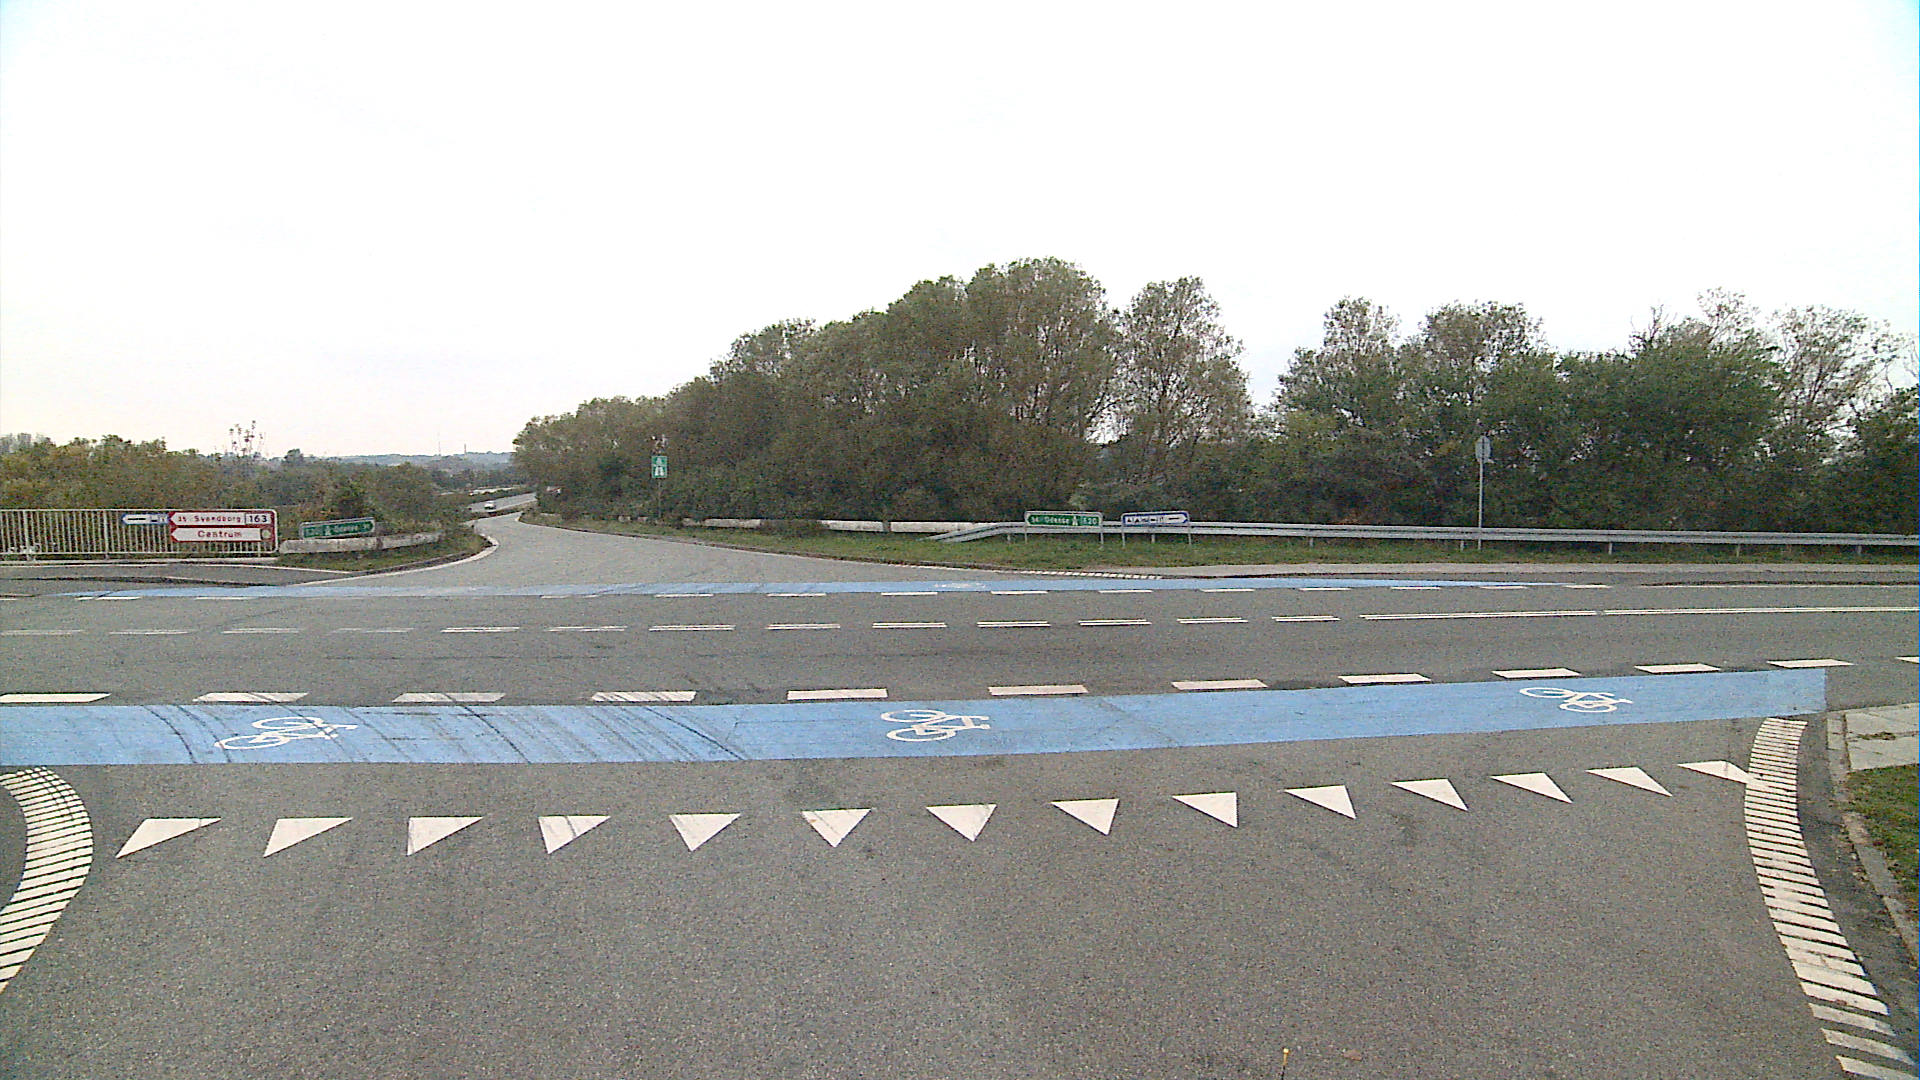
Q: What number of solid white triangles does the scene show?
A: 14